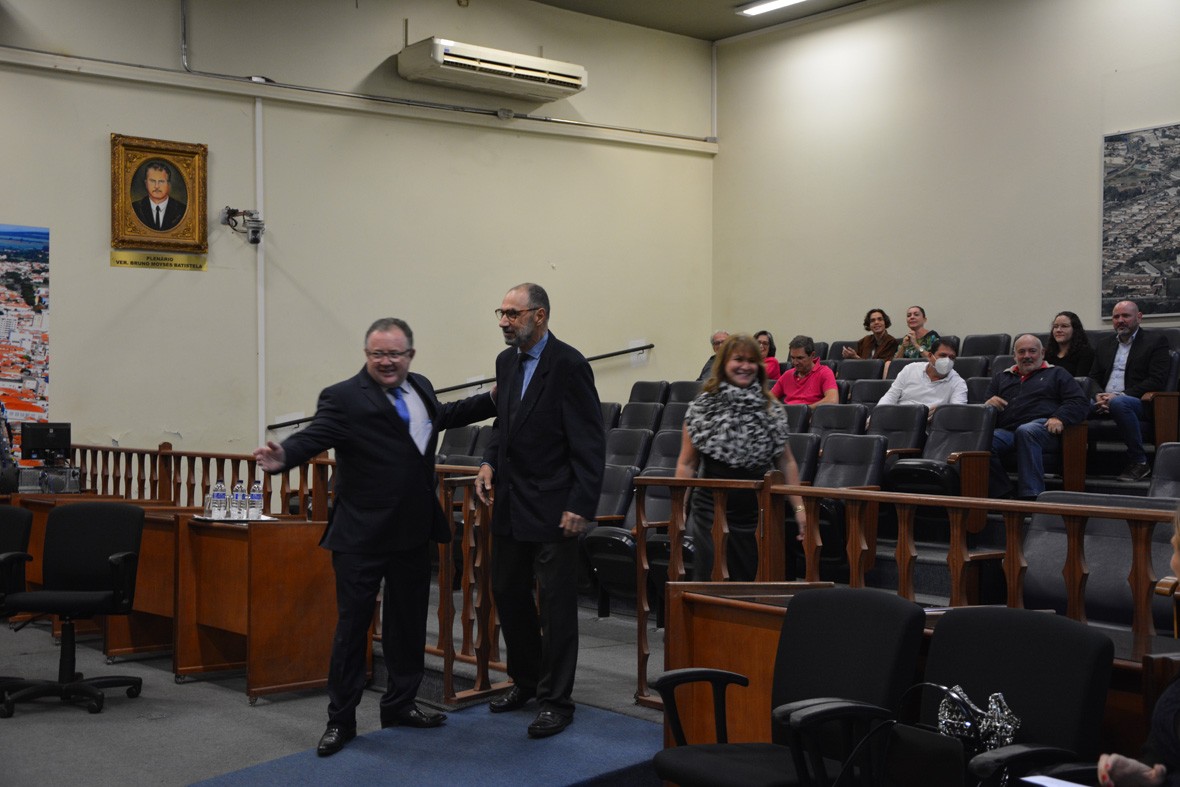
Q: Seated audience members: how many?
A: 9